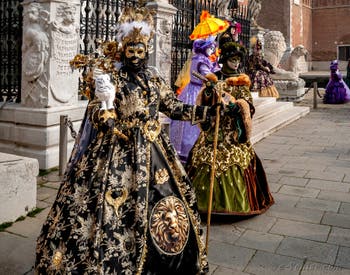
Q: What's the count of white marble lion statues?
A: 2